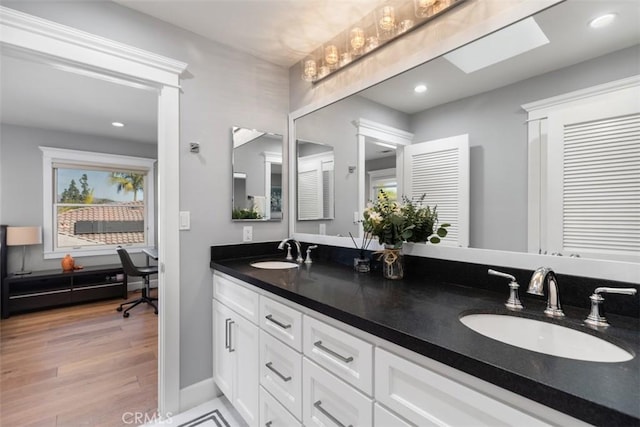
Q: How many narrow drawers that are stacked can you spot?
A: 3